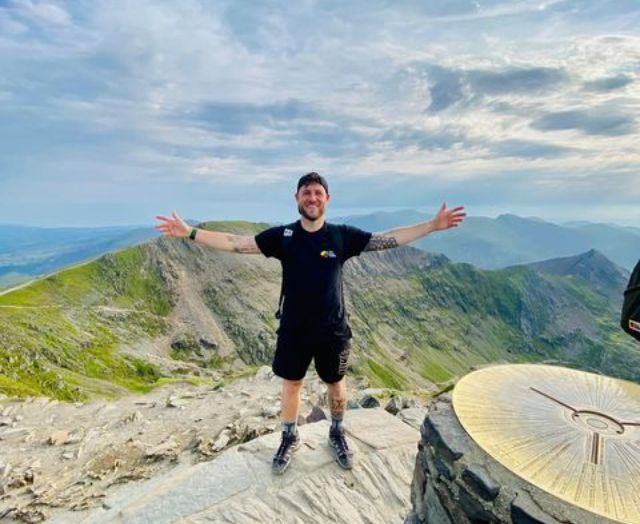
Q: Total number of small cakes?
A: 0